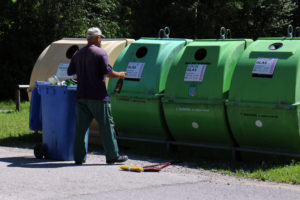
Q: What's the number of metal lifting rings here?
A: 6